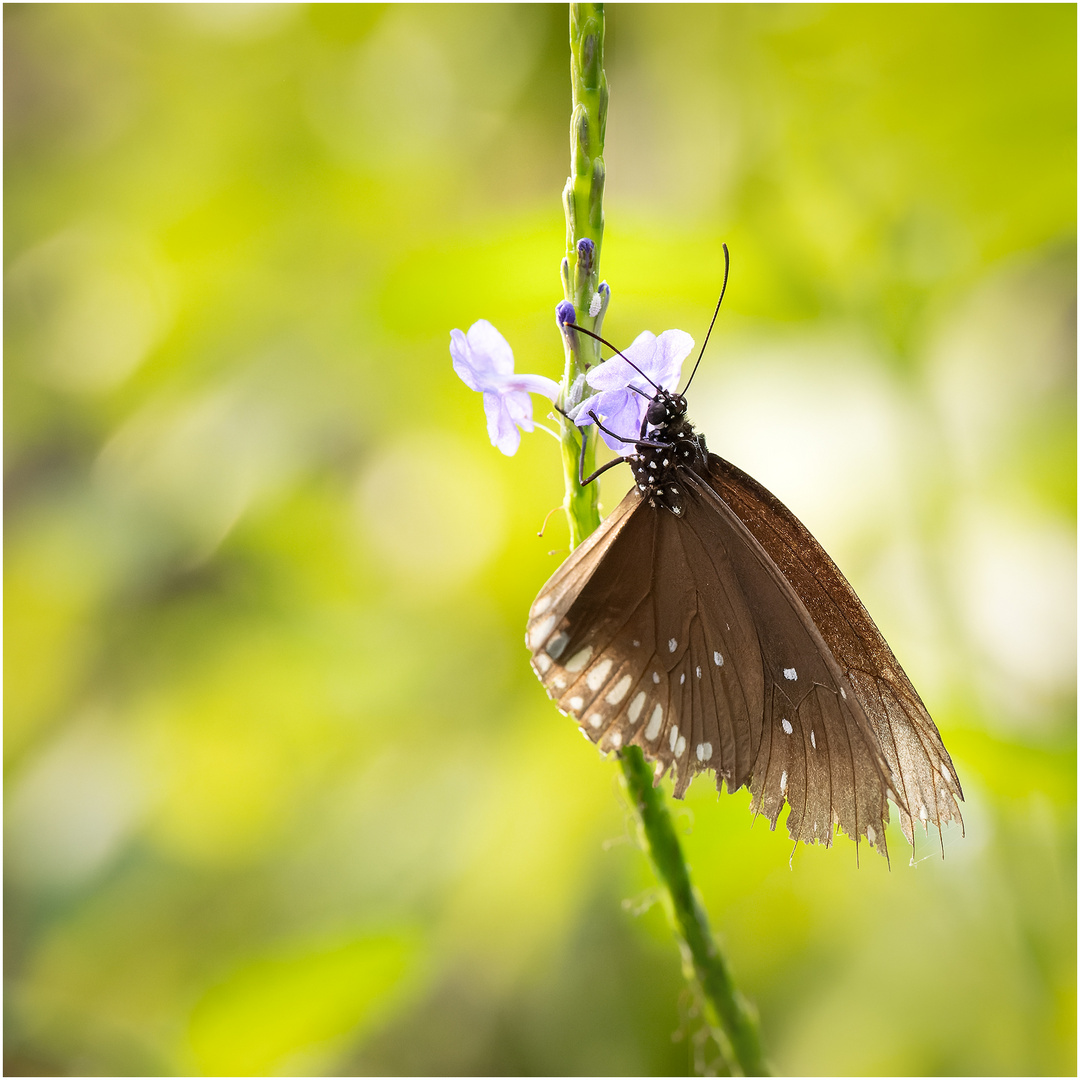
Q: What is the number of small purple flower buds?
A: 3